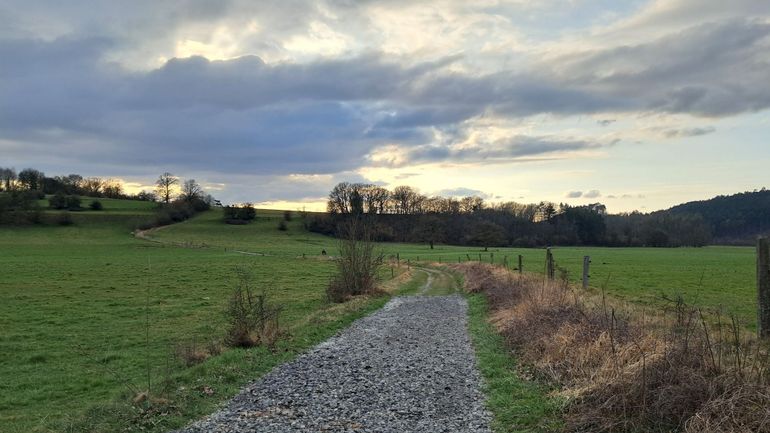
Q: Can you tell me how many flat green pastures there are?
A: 2